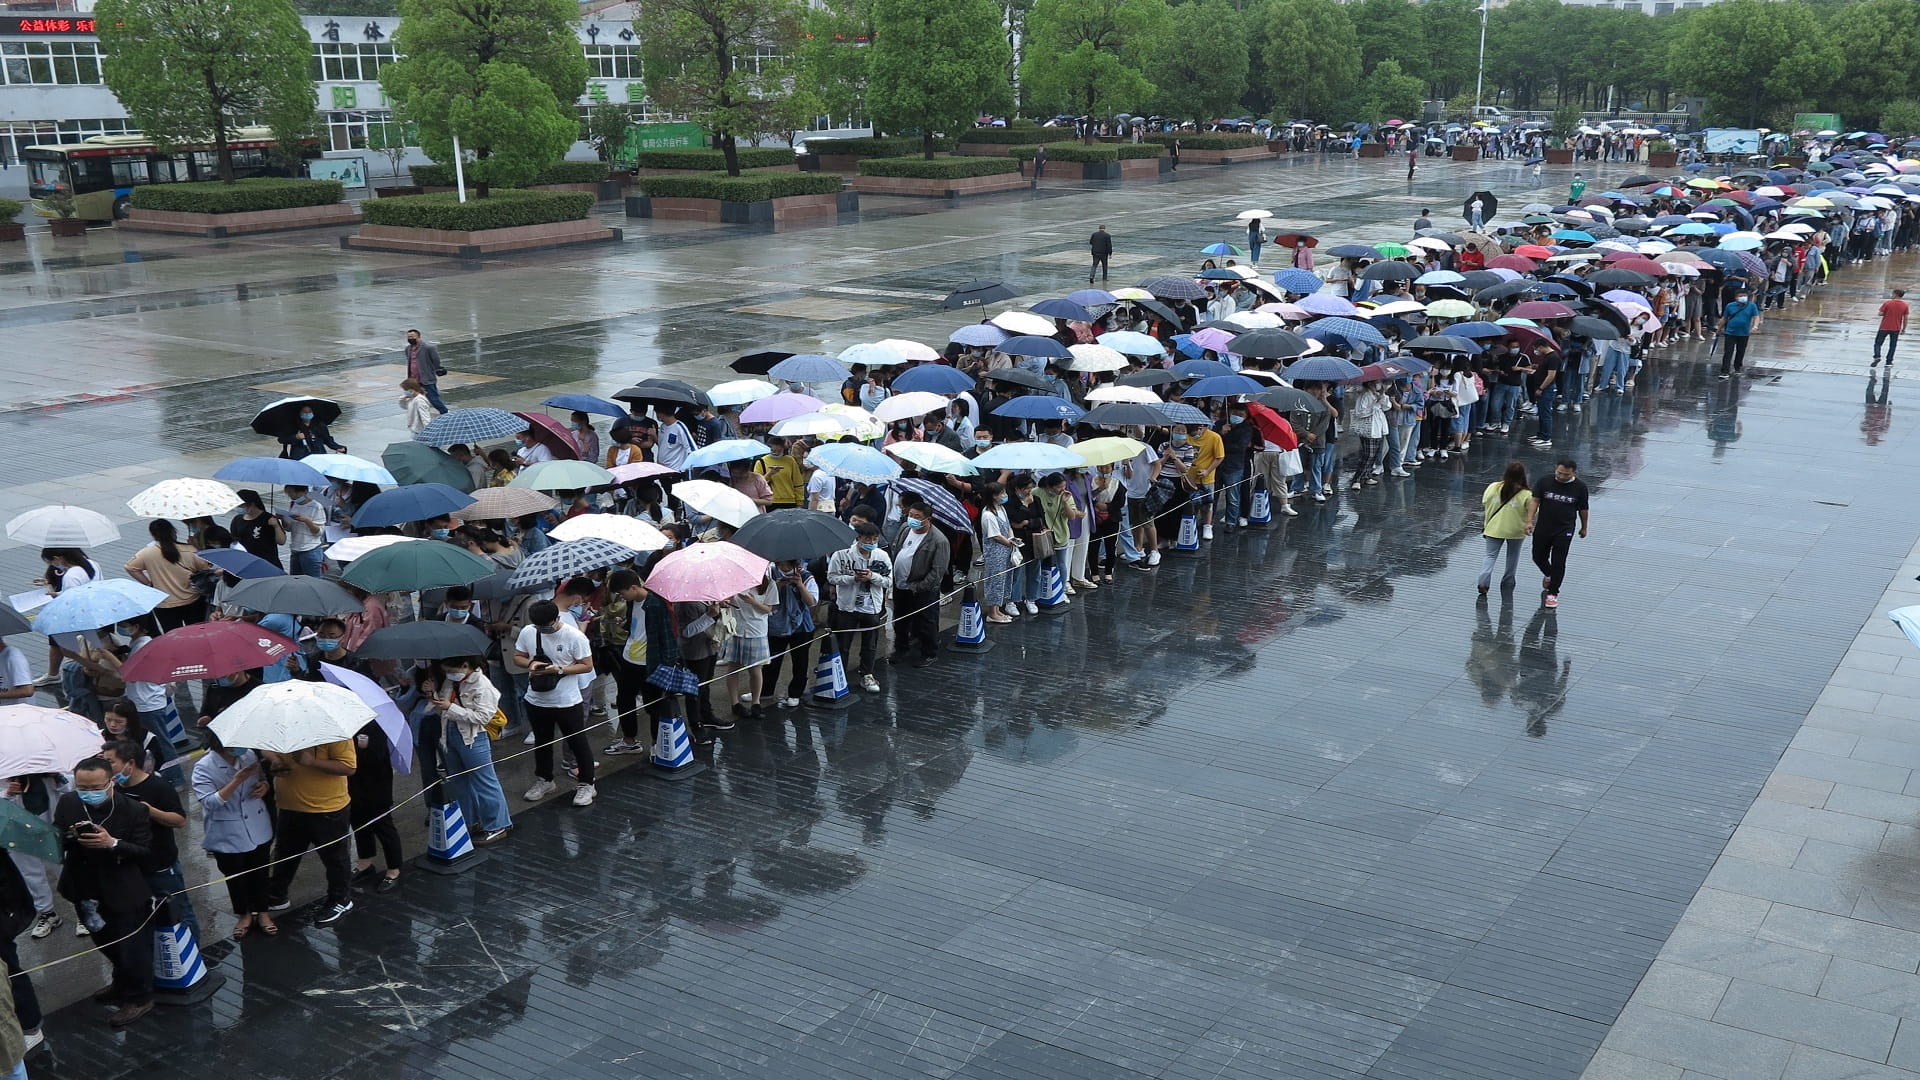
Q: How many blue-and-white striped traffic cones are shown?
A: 9